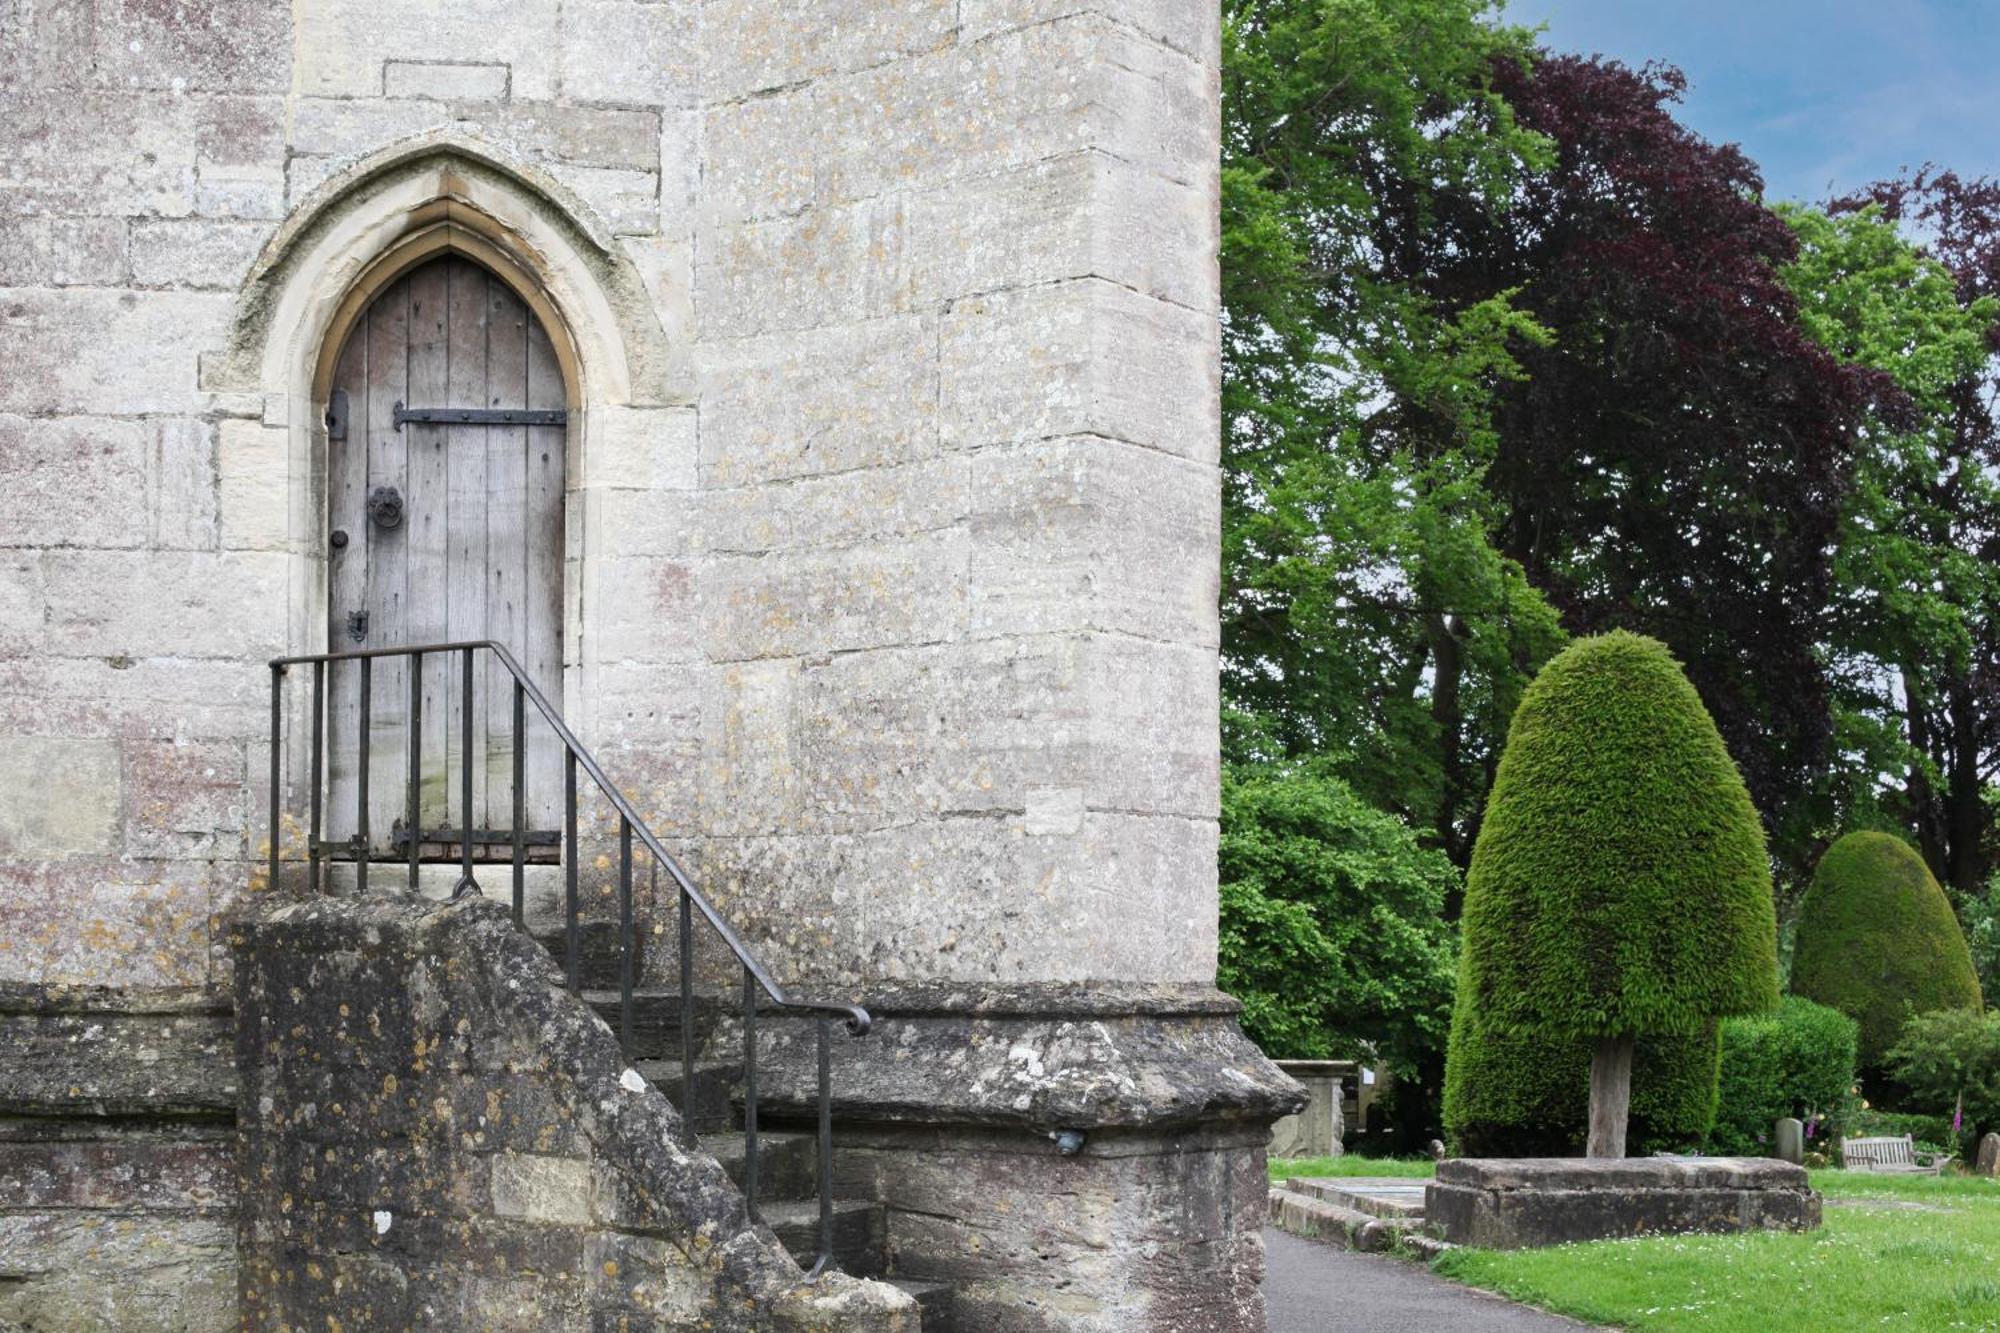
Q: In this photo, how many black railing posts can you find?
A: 11